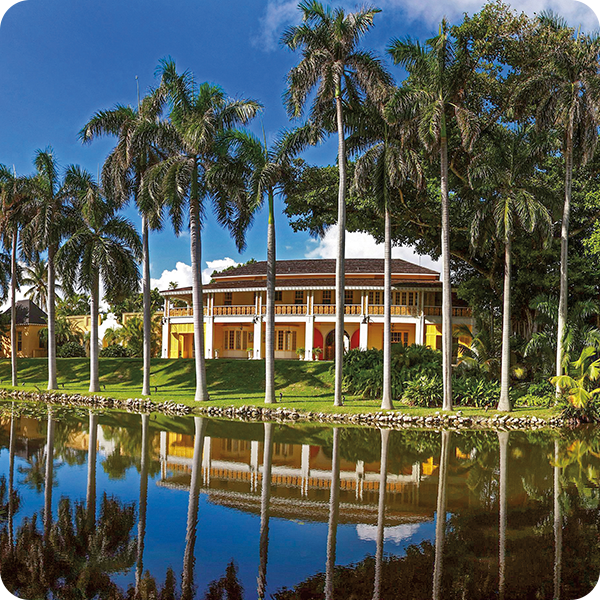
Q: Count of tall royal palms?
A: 11